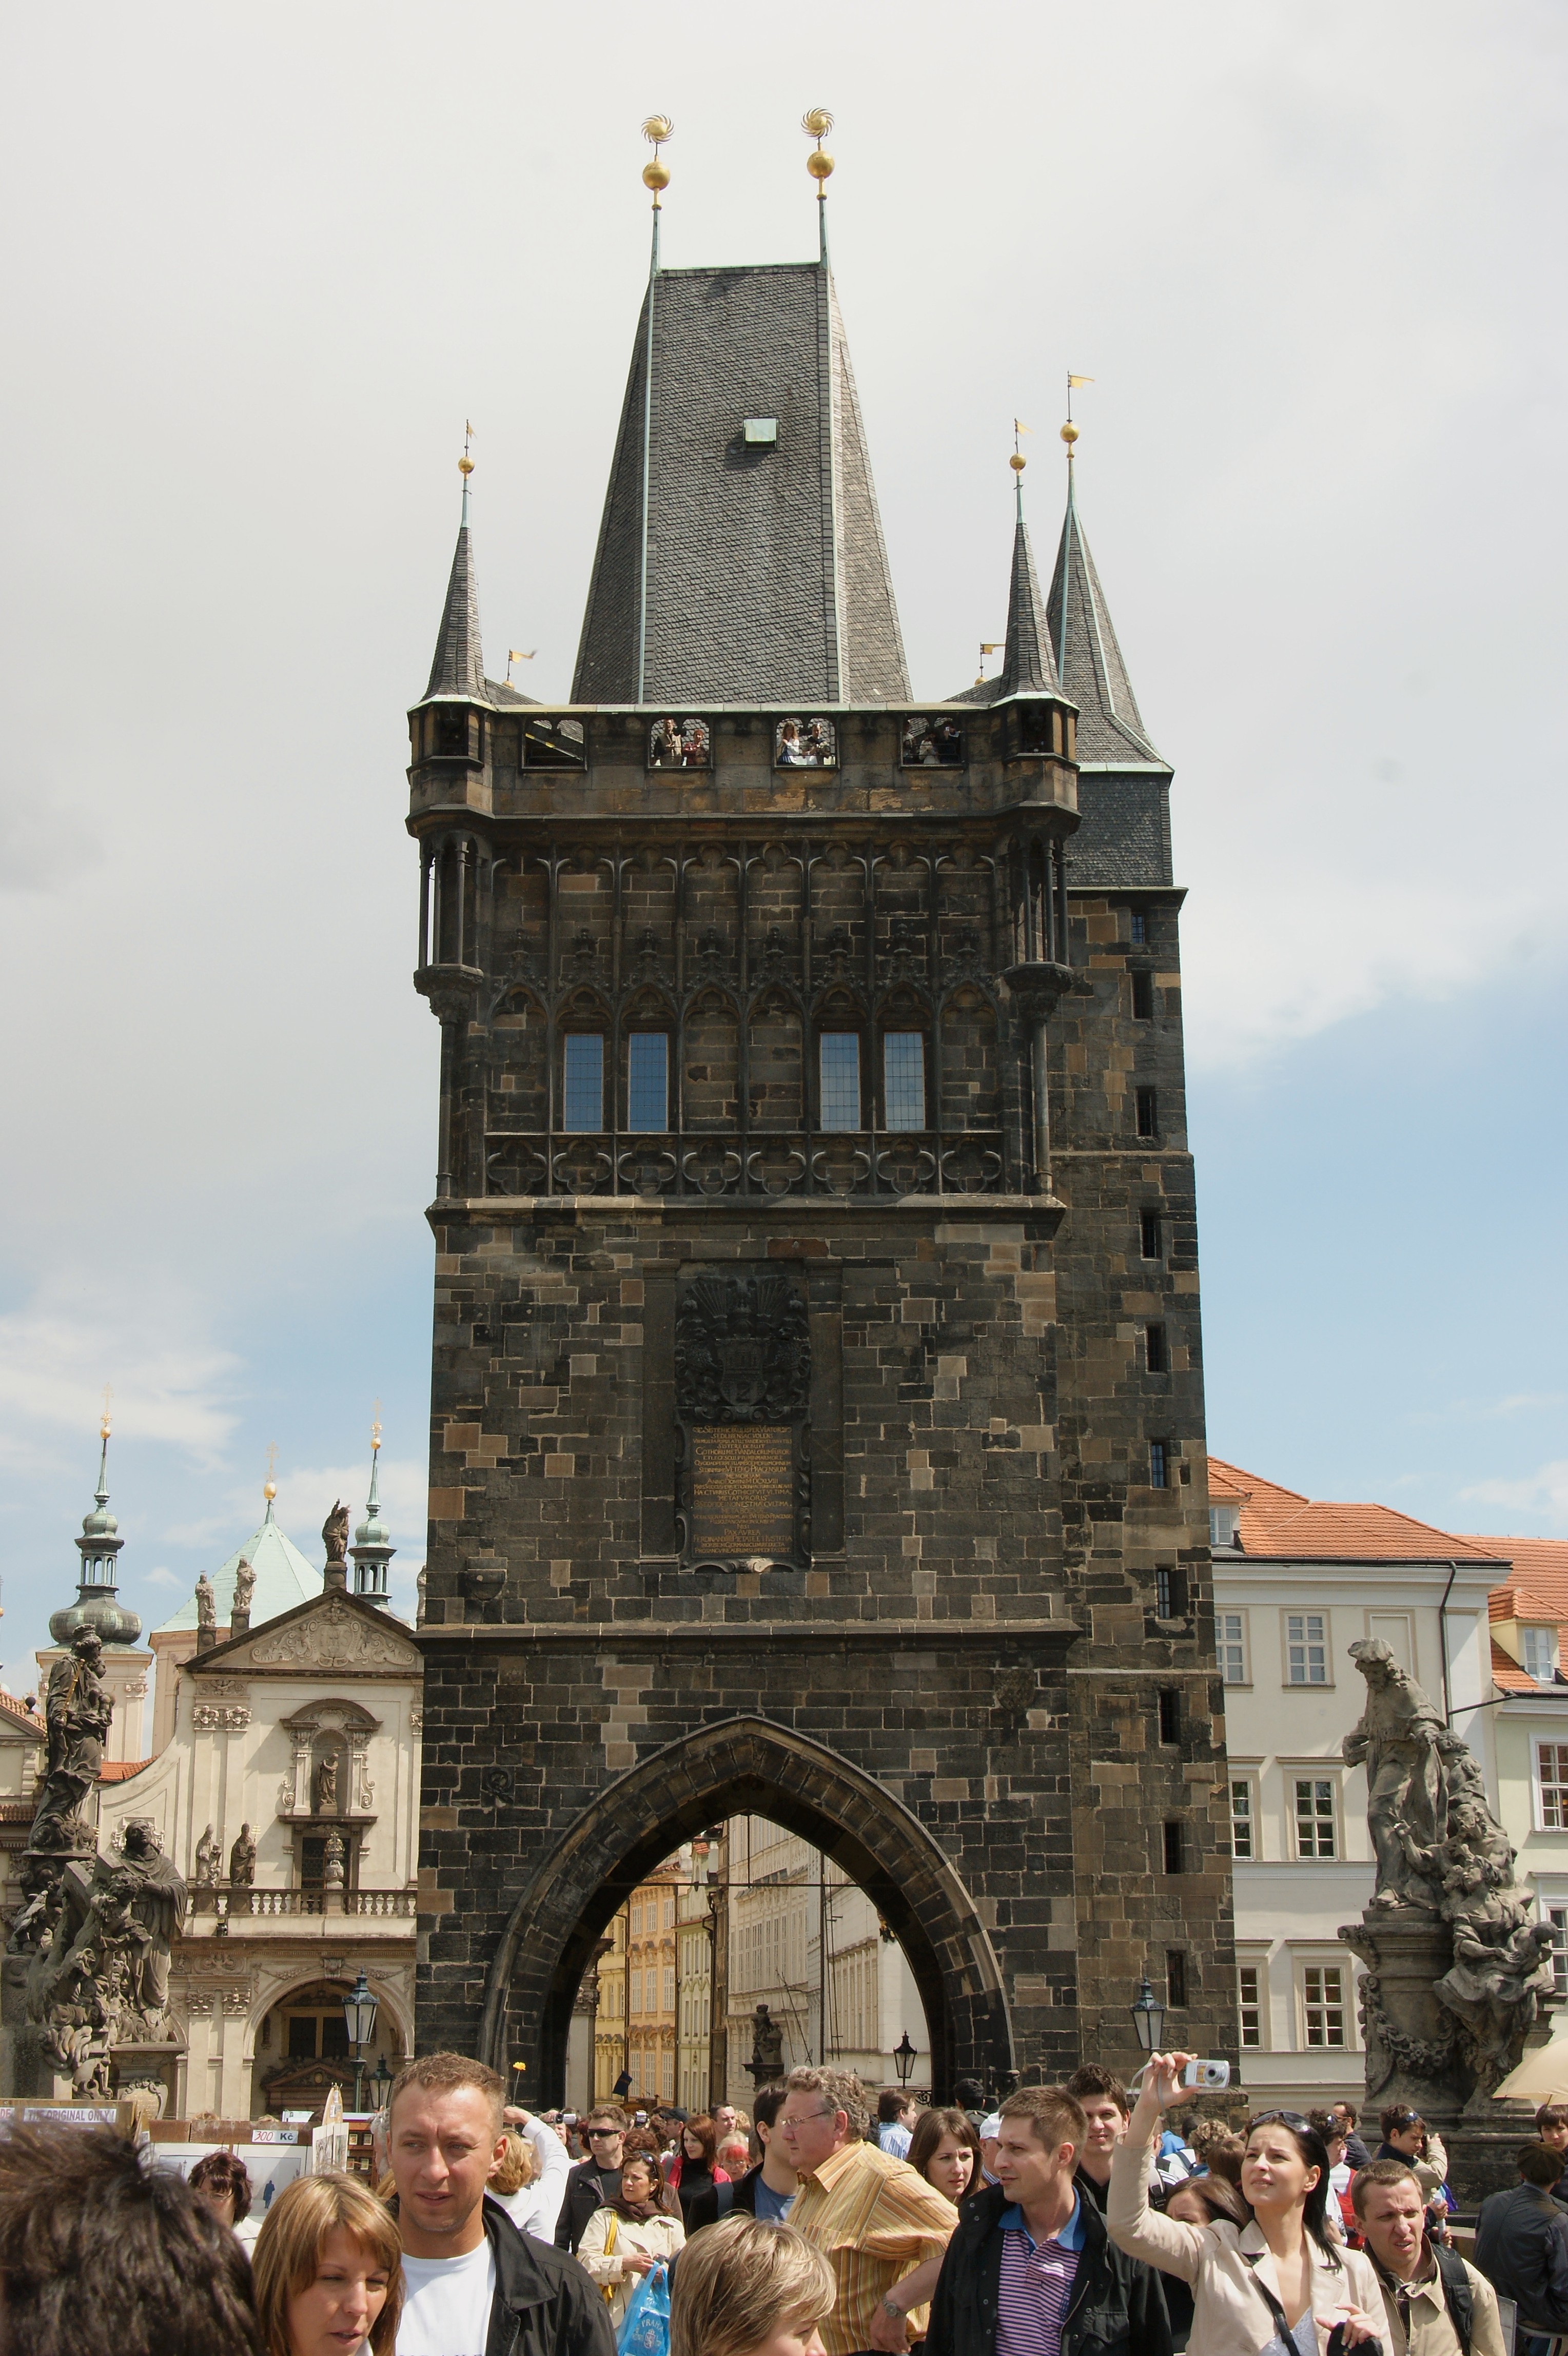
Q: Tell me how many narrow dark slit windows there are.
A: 10